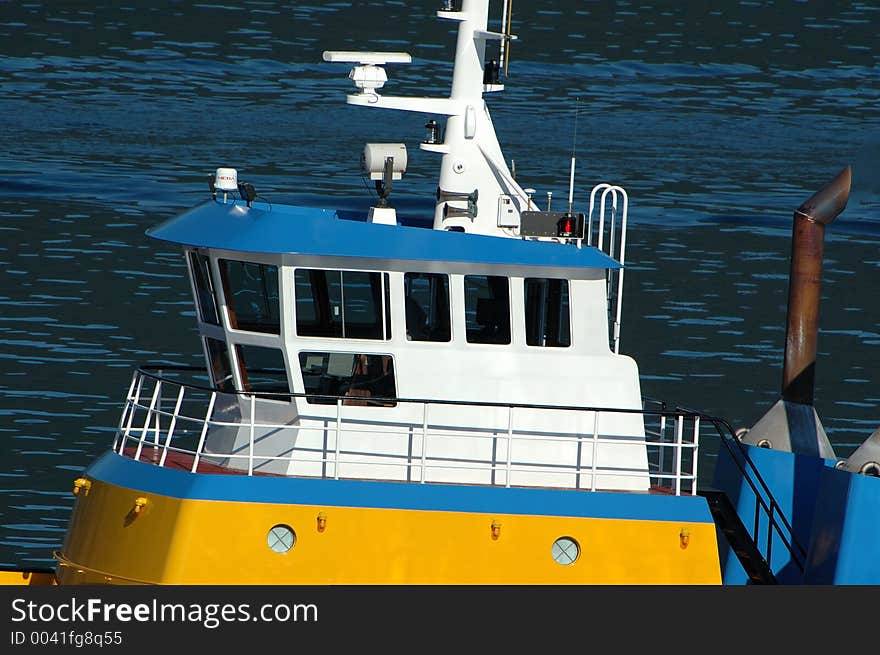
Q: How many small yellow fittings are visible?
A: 5